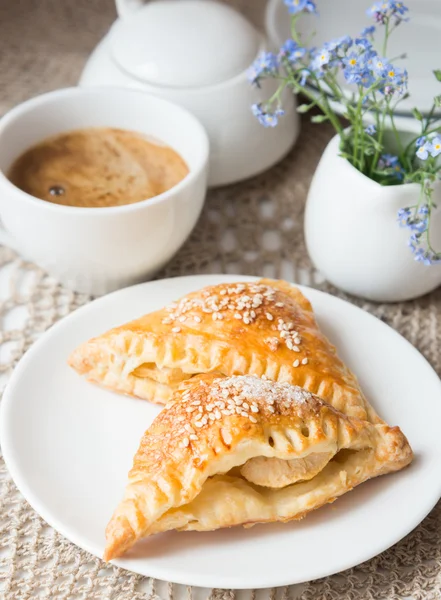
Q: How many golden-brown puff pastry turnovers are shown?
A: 2